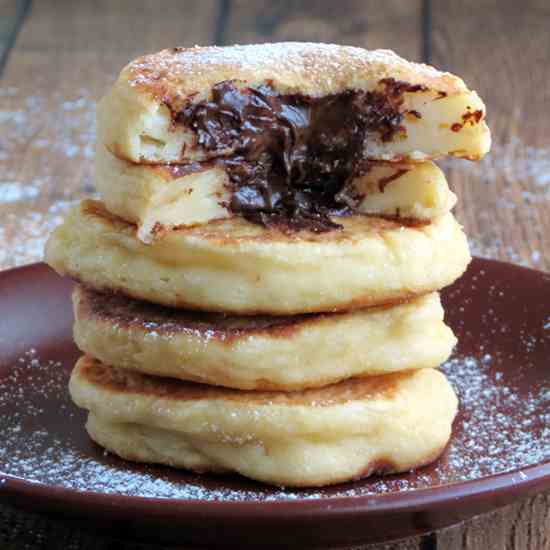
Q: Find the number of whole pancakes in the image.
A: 3